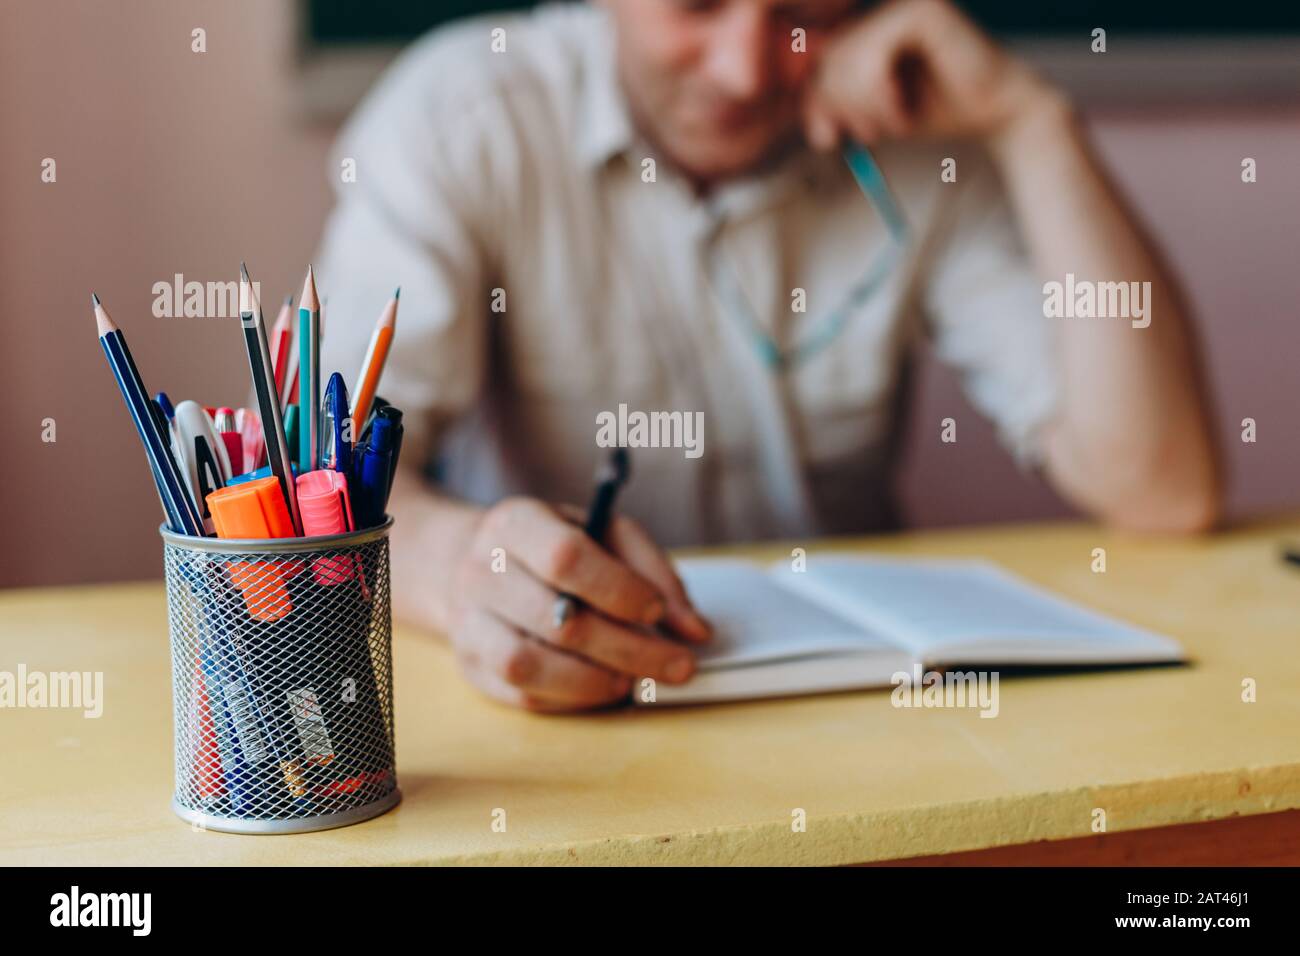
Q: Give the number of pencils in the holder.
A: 6